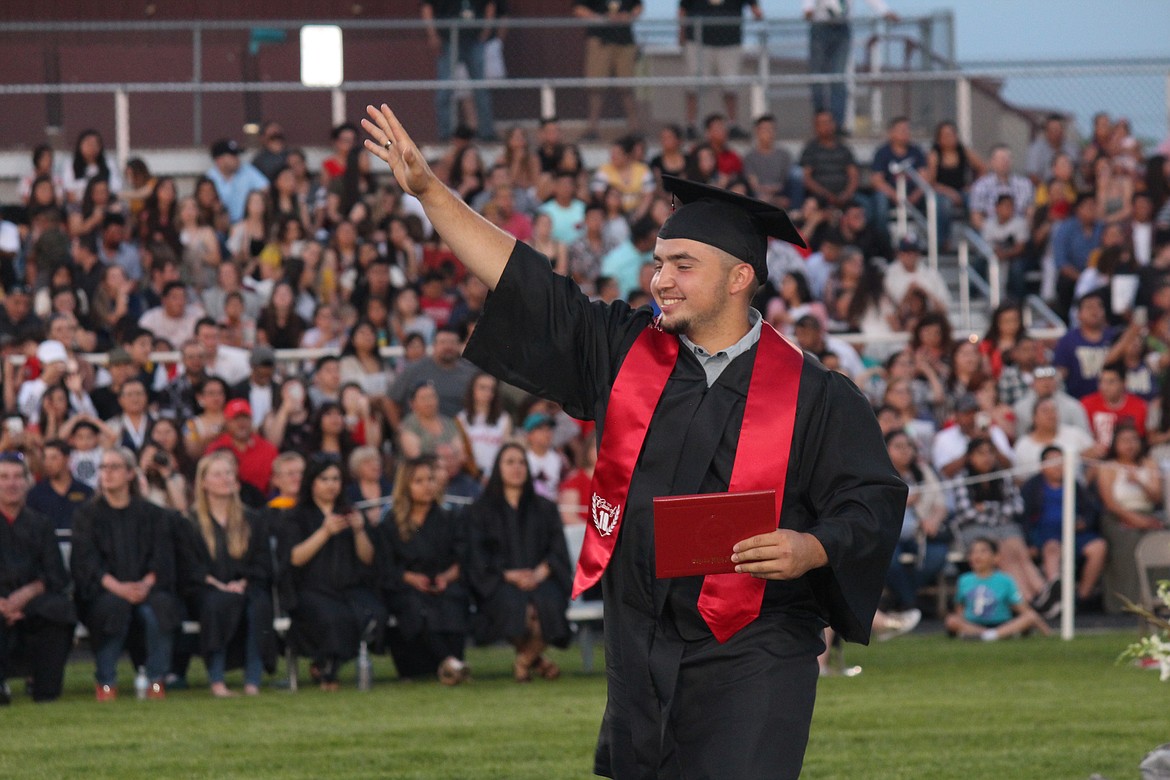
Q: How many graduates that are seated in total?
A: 6